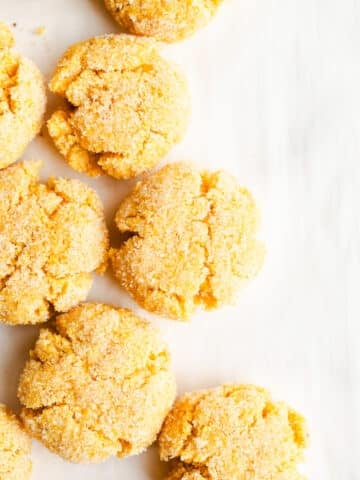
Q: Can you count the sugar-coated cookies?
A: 8